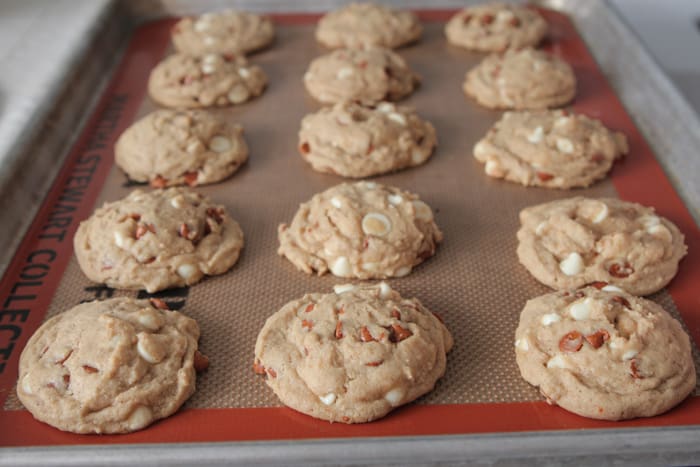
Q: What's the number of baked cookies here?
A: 15